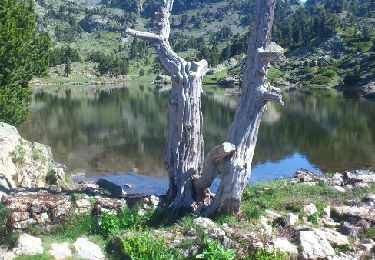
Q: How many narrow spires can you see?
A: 0